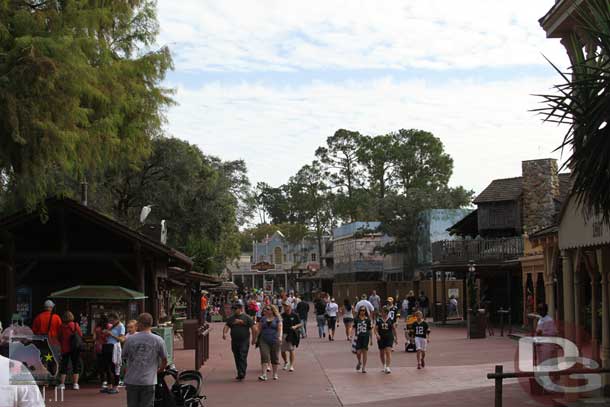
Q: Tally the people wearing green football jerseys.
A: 4